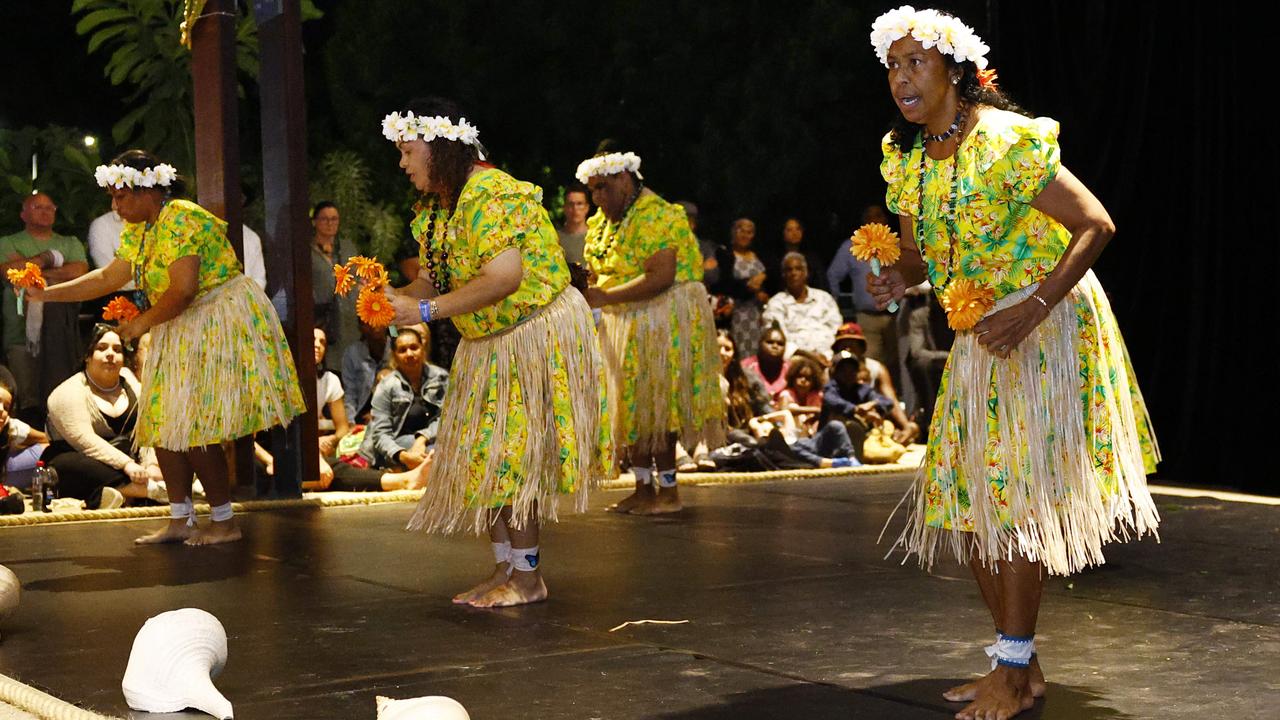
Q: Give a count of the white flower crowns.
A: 4